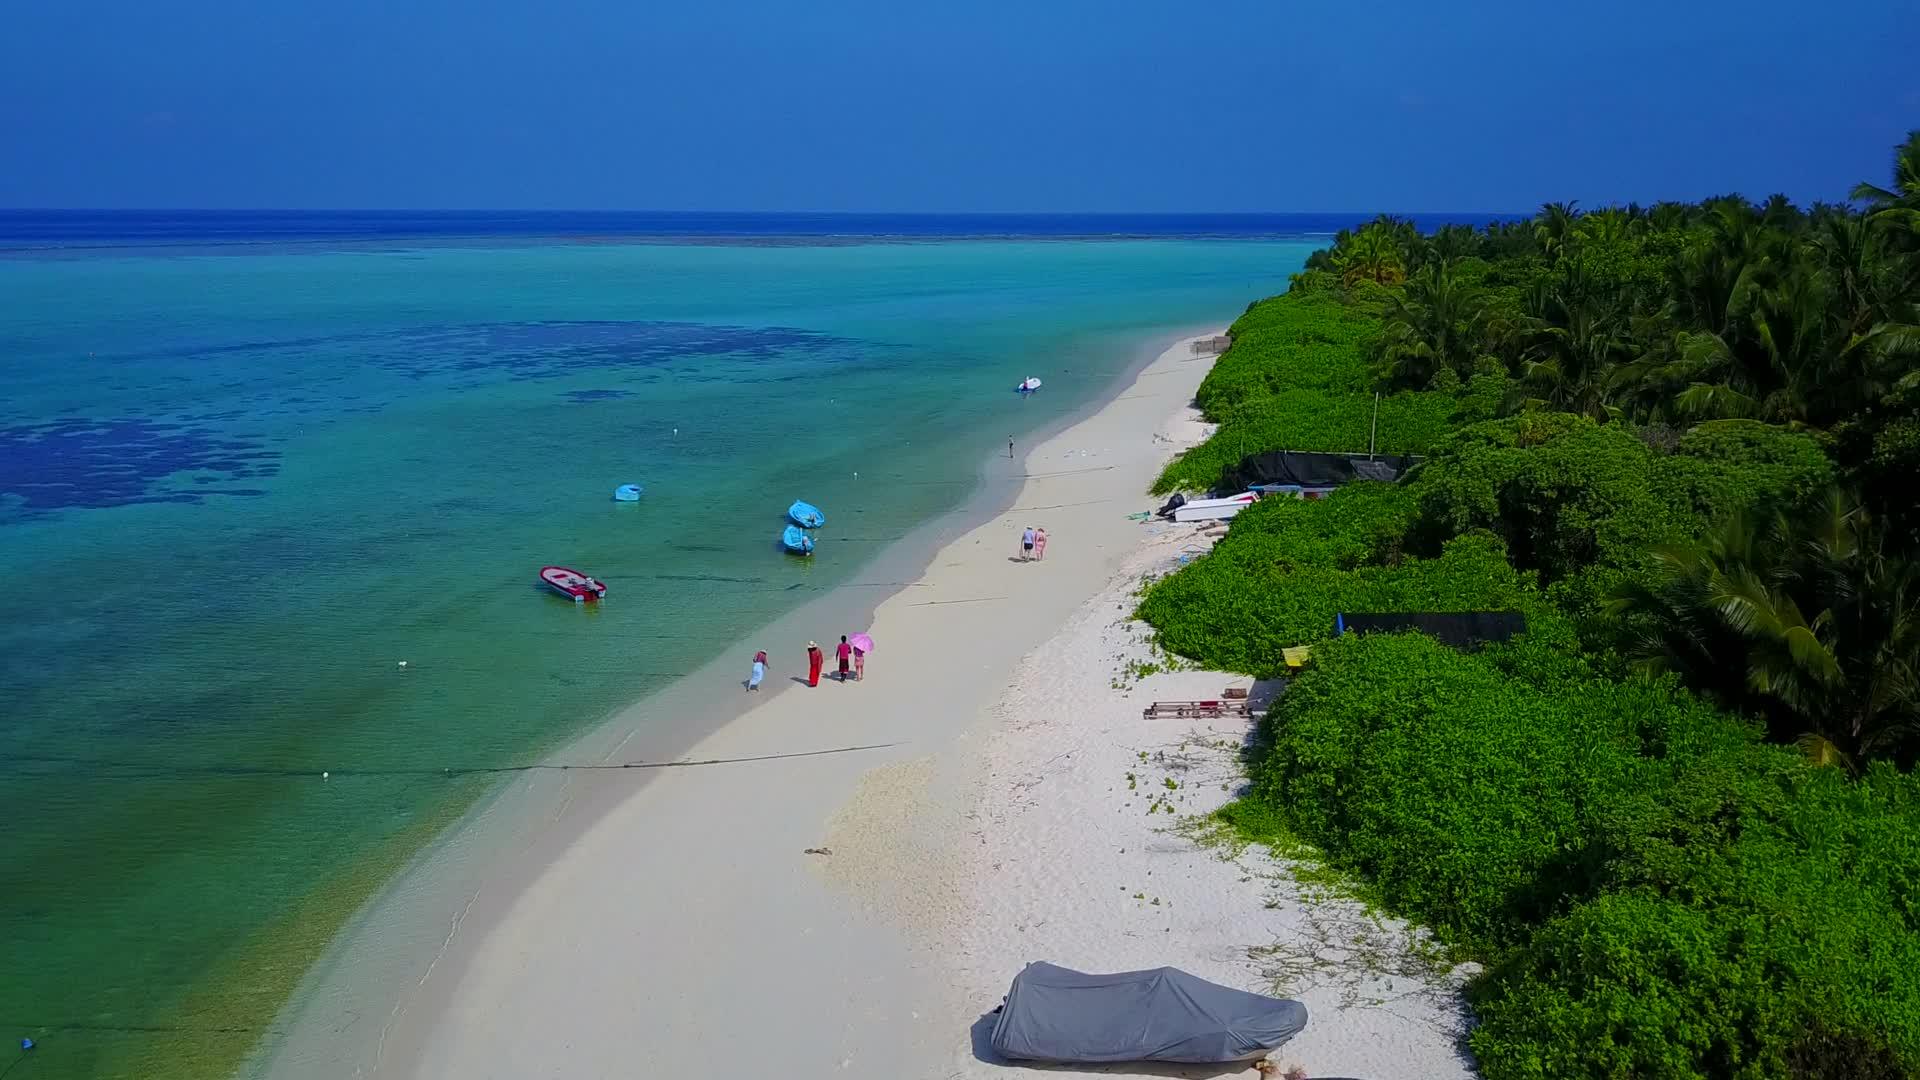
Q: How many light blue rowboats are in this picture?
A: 3